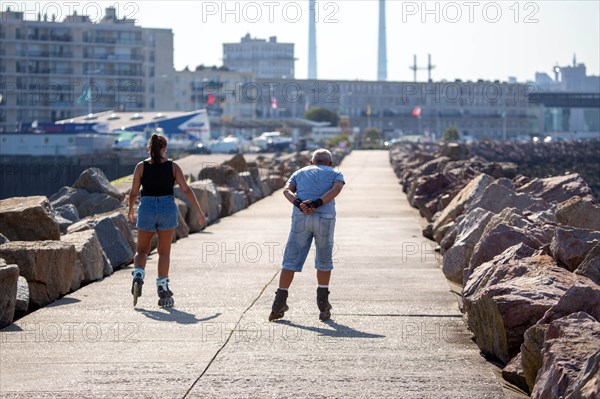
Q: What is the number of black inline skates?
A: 2